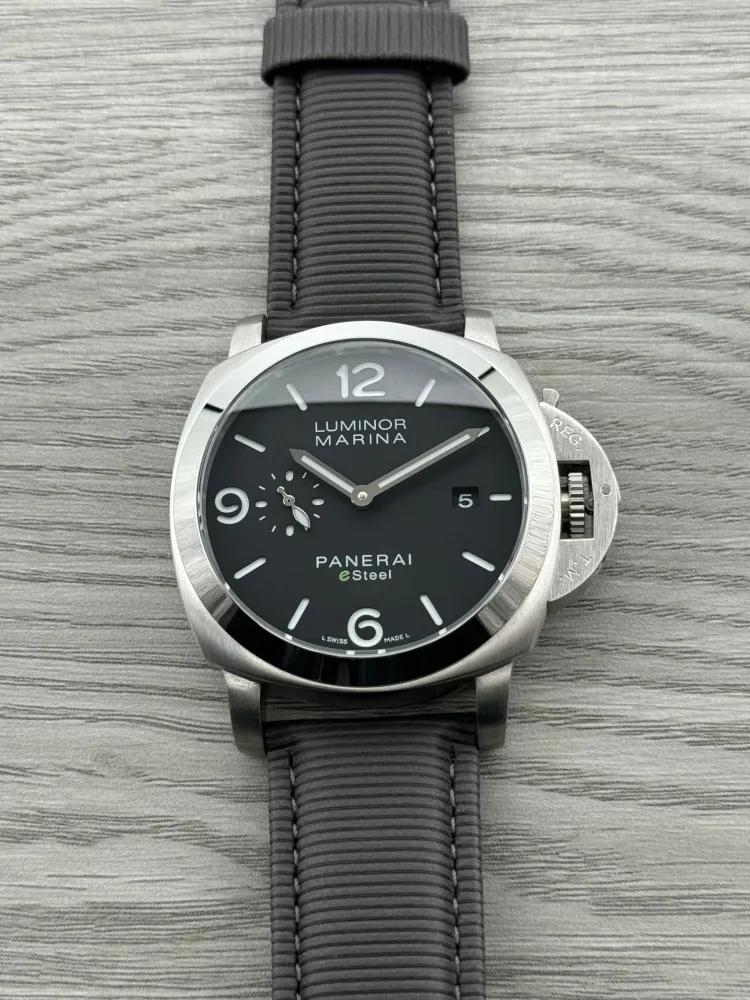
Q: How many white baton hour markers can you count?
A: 9